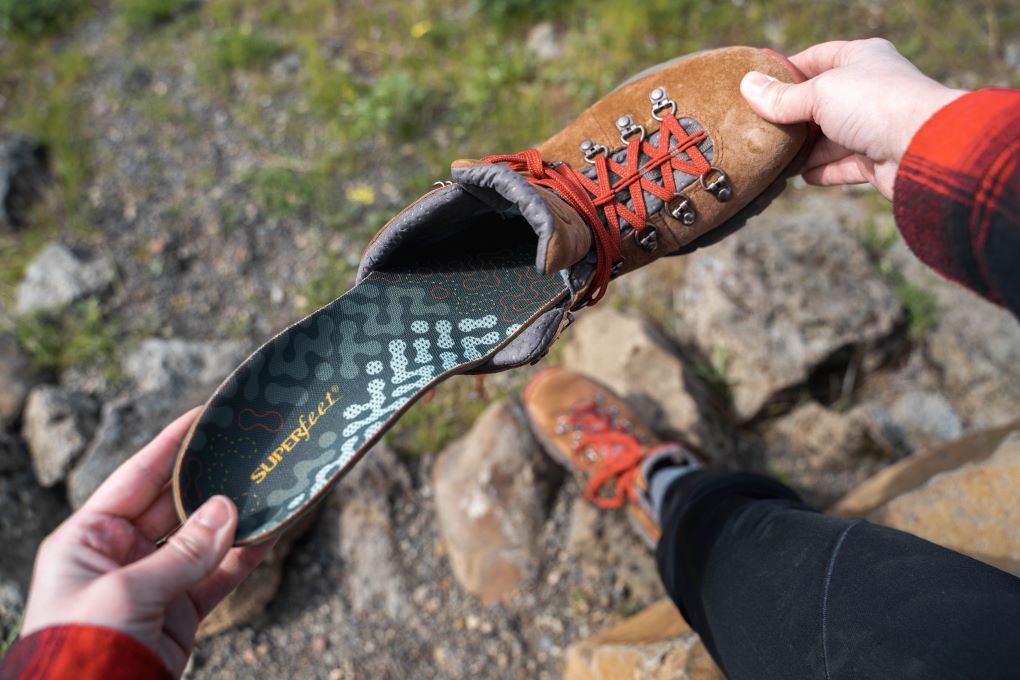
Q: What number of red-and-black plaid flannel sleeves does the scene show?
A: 2